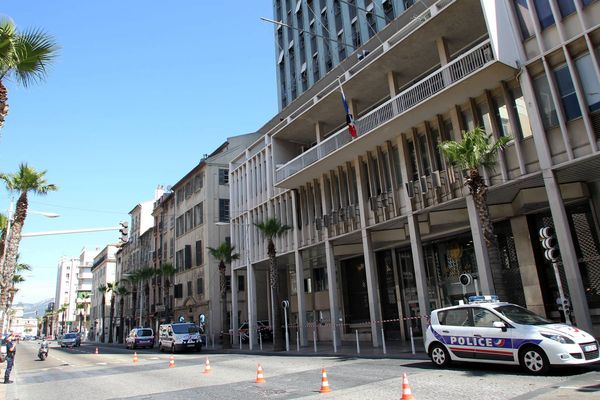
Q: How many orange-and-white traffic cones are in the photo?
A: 7